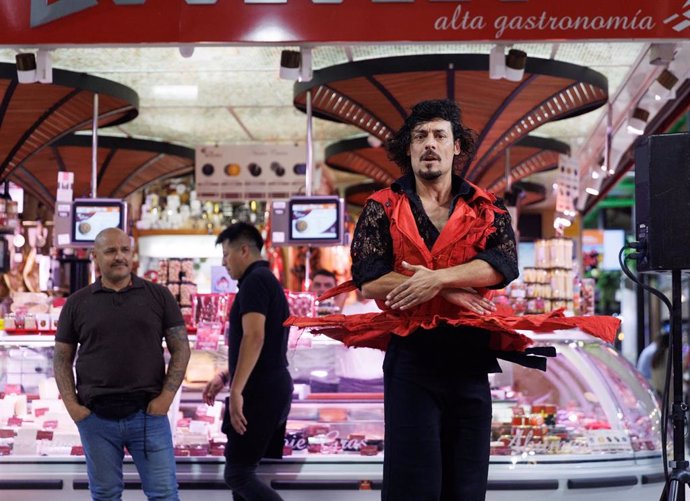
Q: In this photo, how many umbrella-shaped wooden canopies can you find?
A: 5